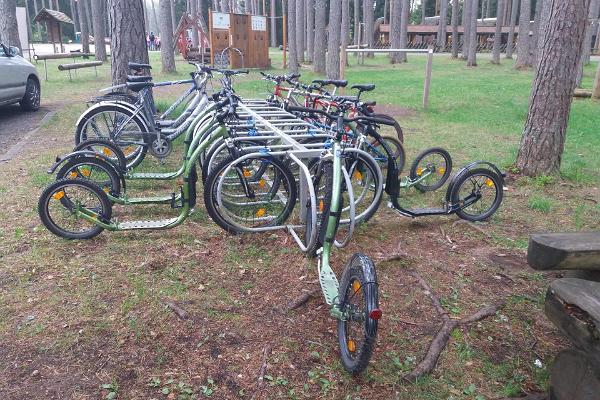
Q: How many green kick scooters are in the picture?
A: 5